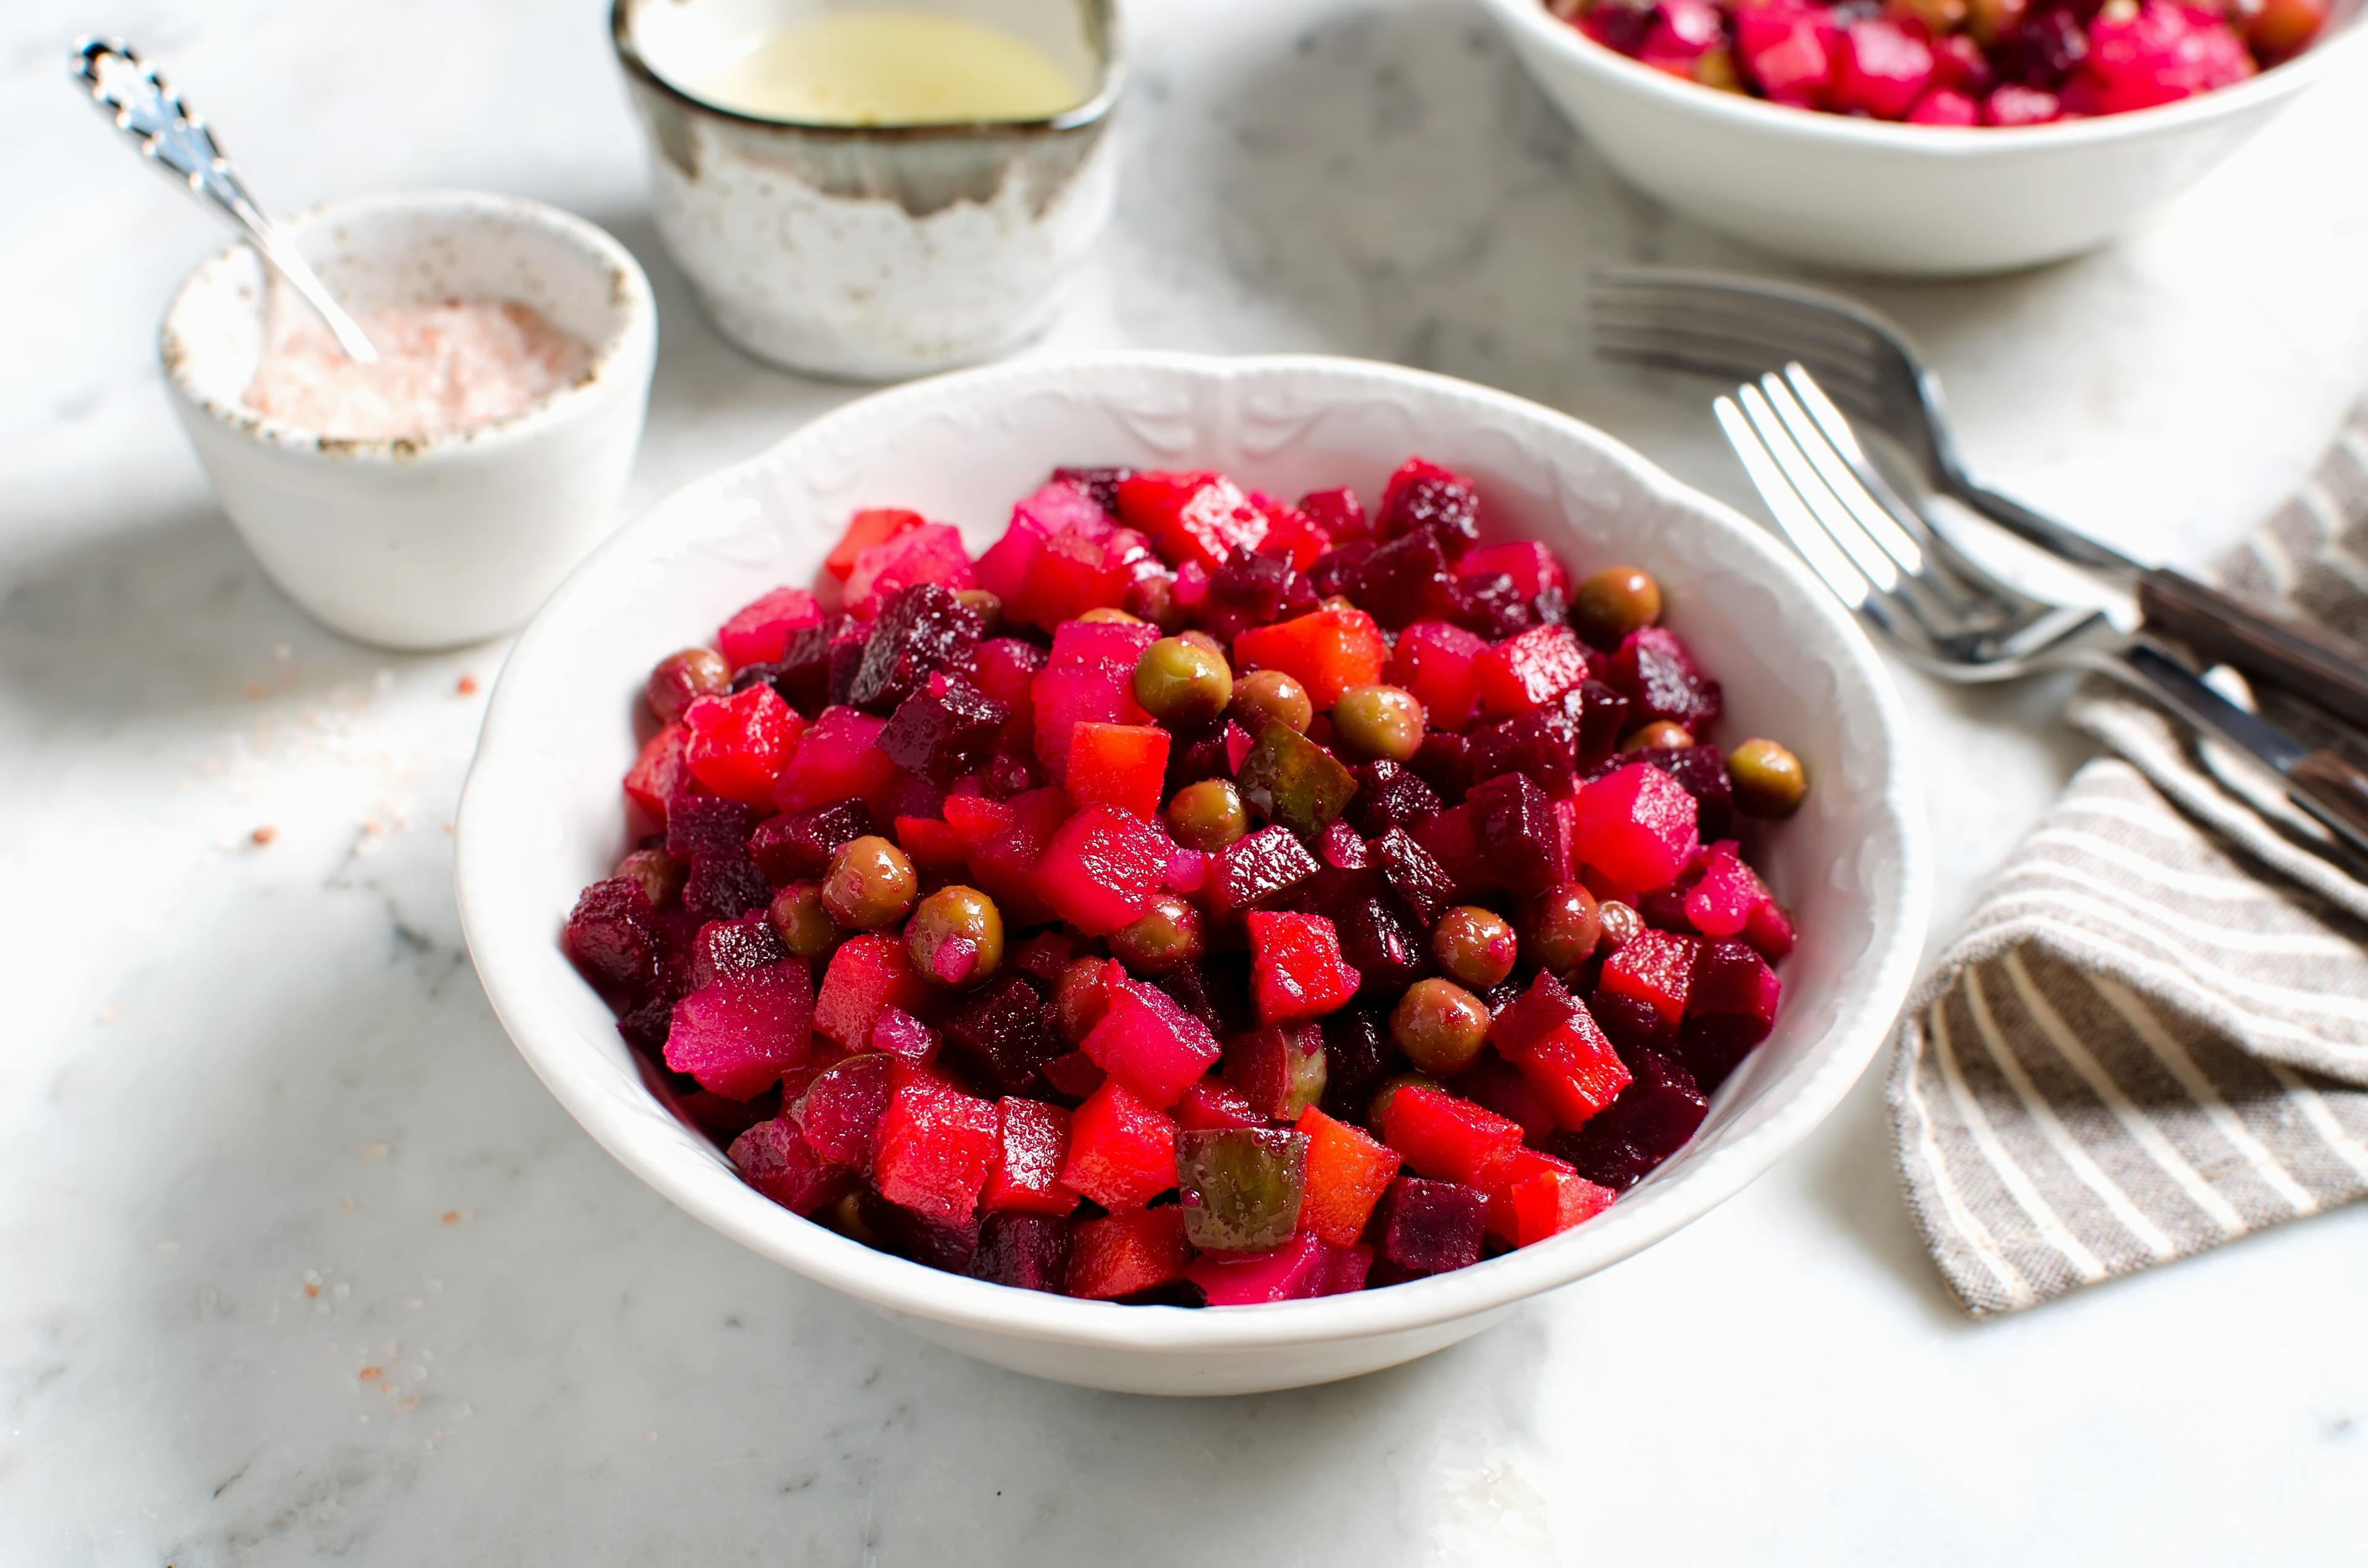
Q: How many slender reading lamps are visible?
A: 0